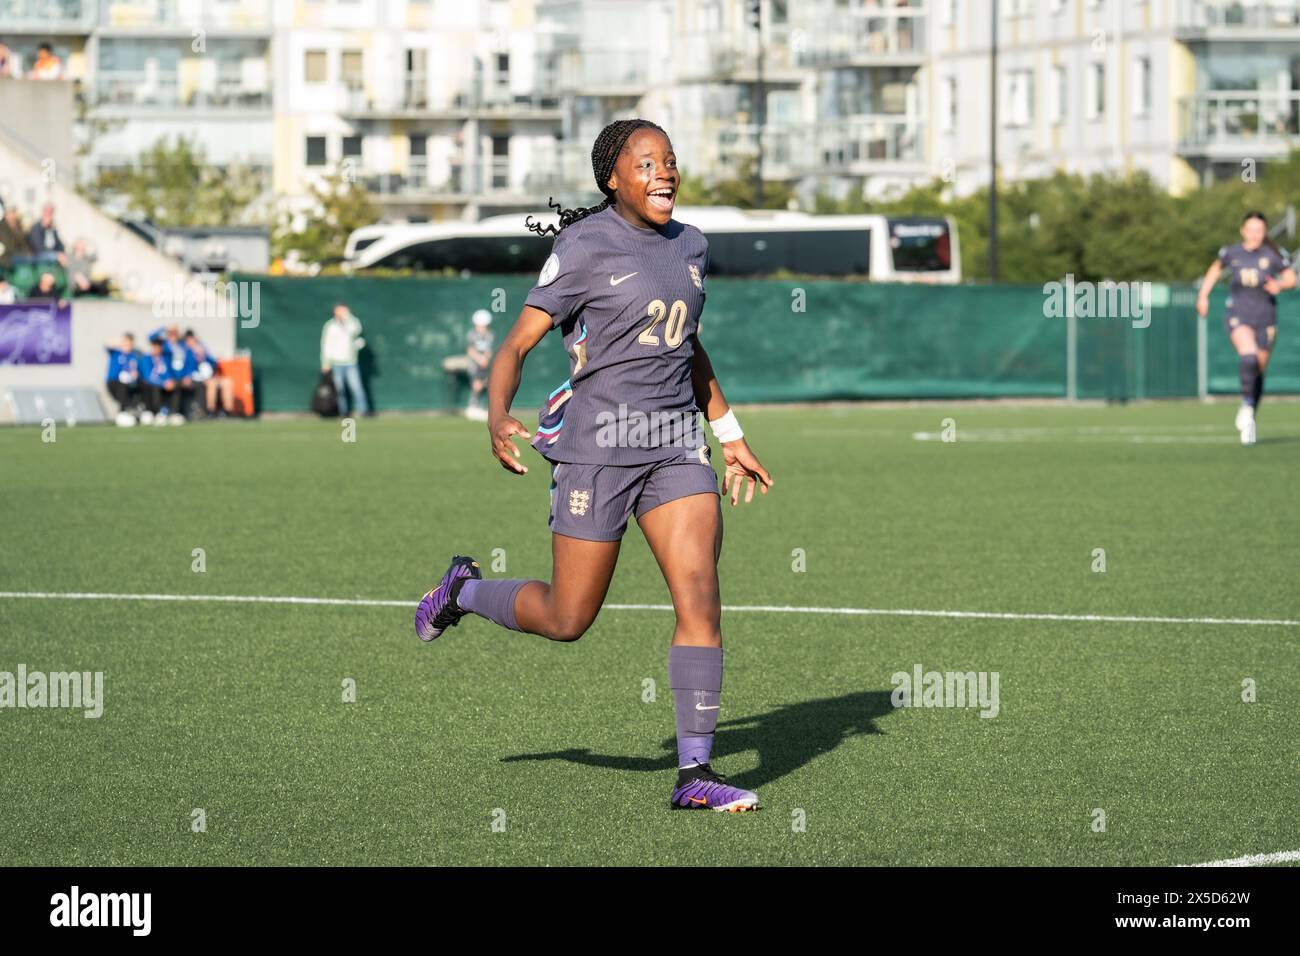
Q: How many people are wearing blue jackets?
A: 4